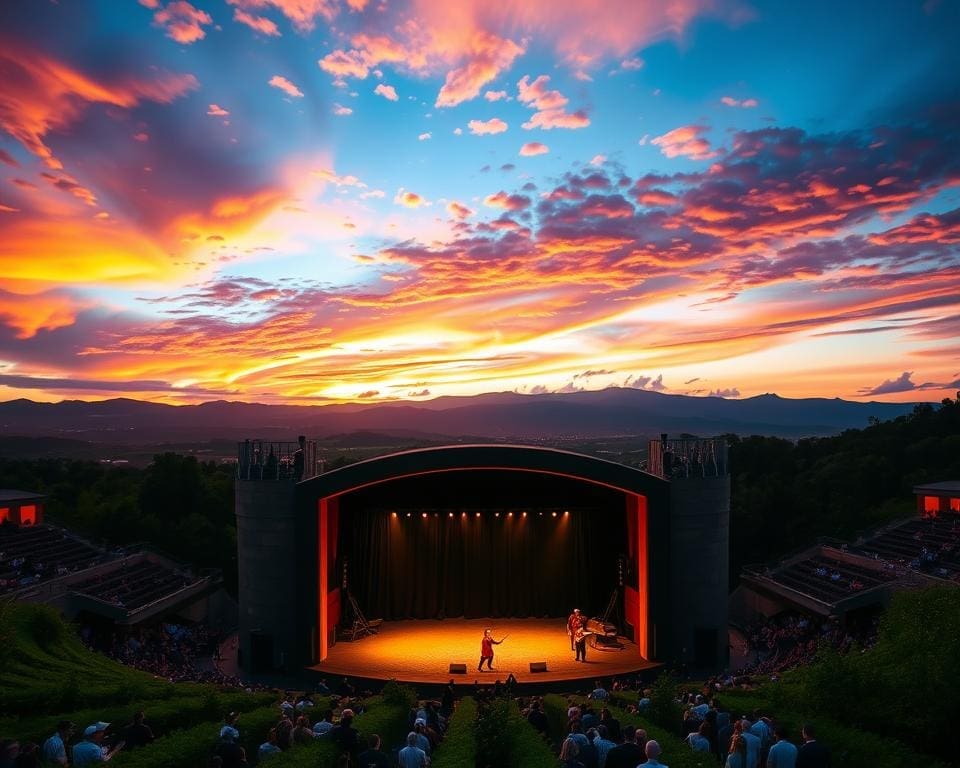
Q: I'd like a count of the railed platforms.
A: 2